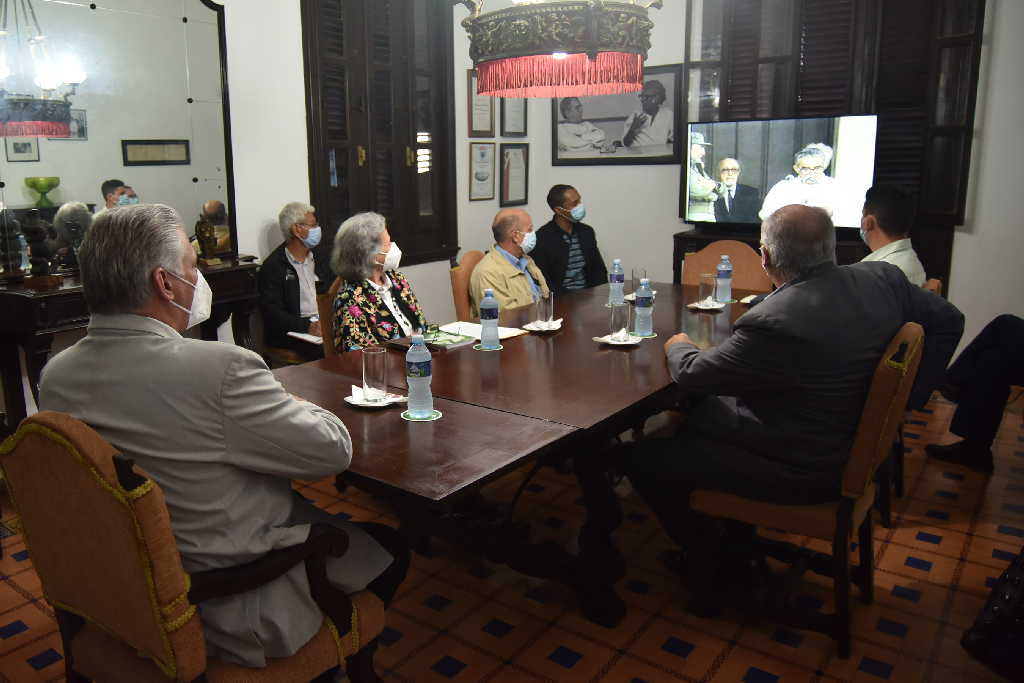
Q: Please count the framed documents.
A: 4